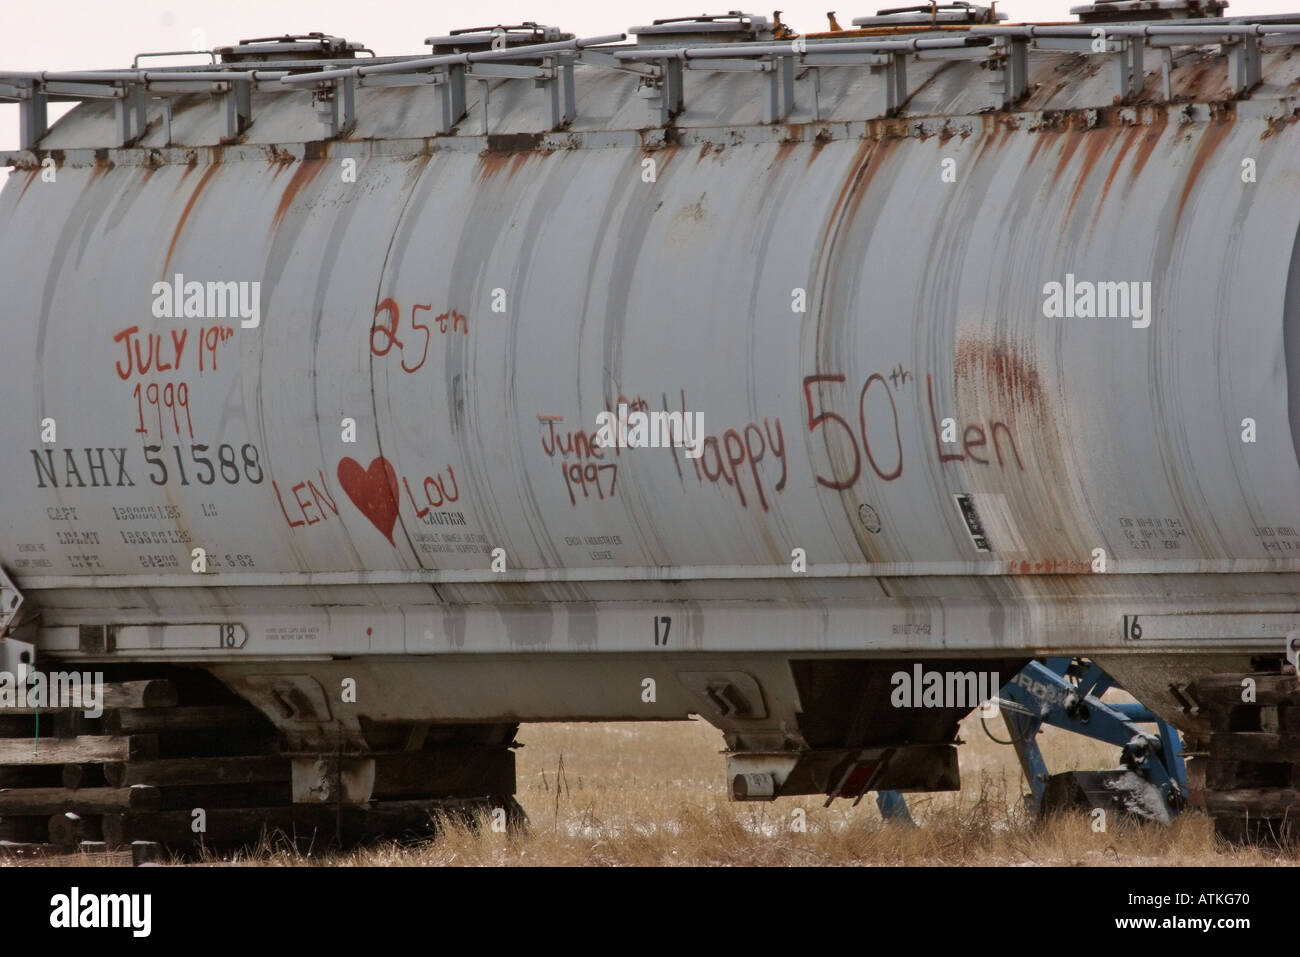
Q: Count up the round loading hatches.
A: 5